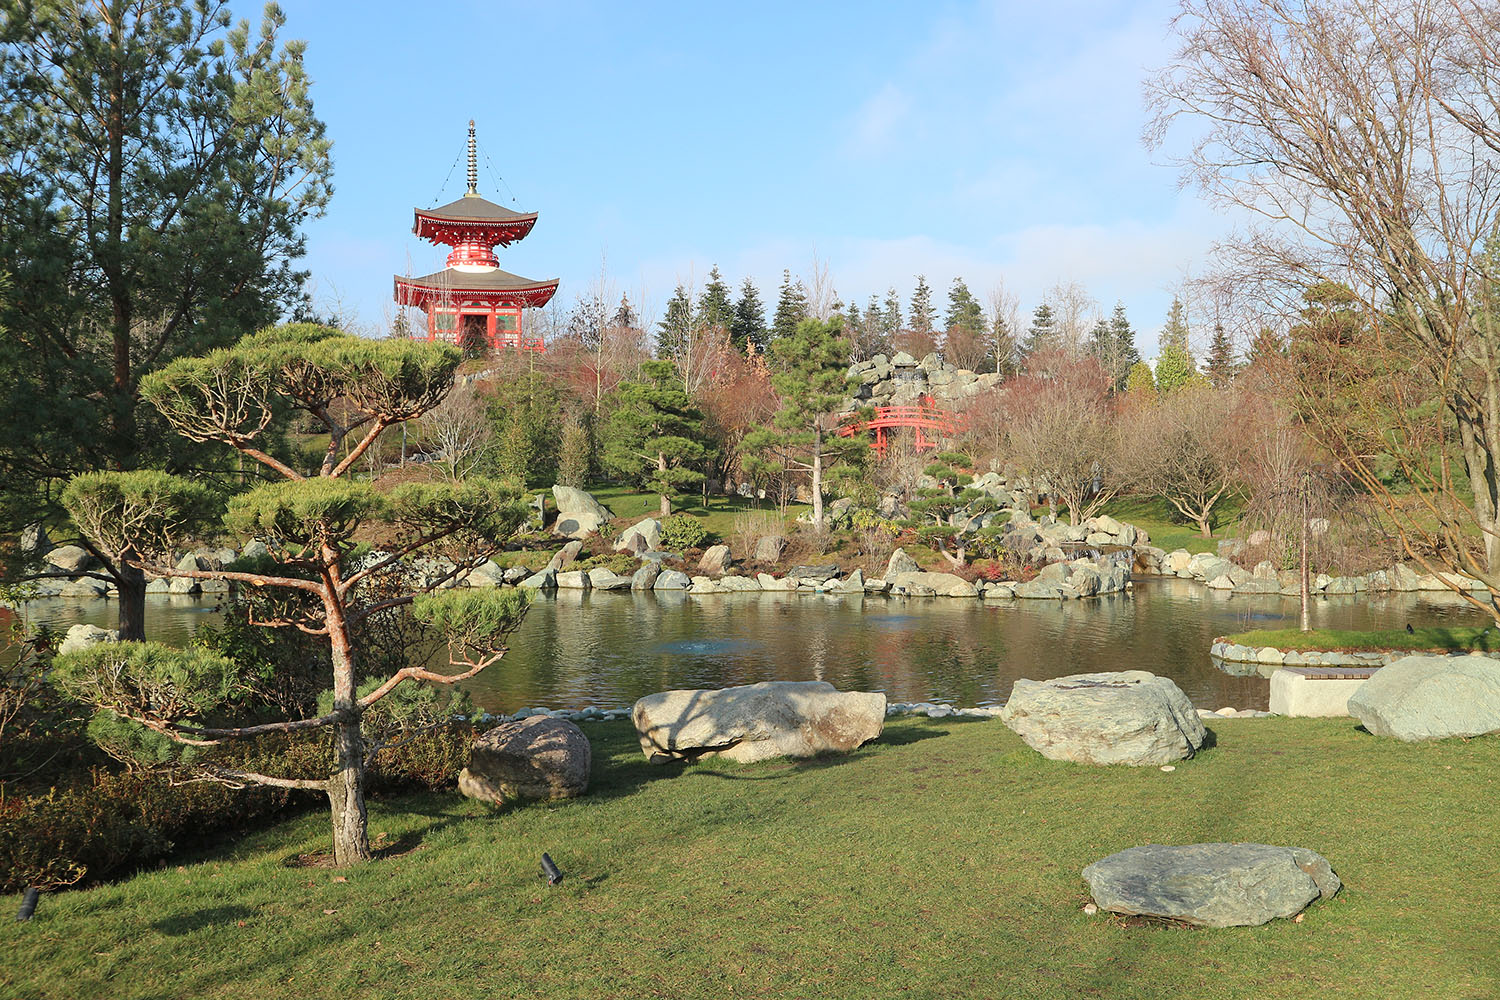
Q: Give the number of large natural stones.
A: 5